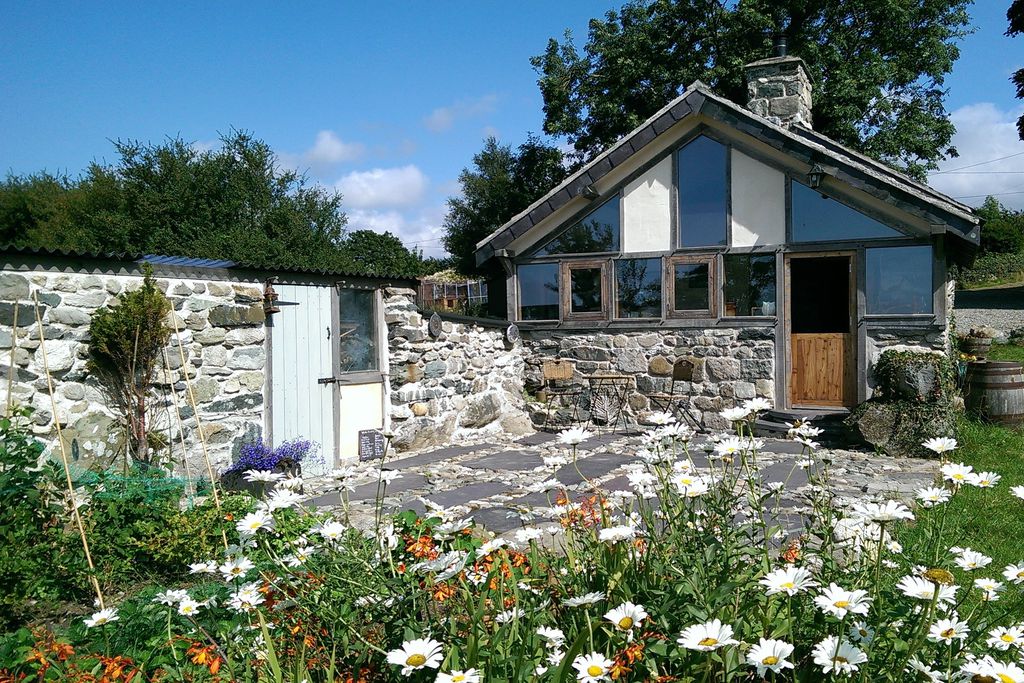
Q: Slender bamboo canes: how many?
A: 5